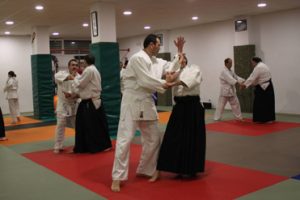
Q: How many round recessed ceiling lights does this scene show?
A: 9